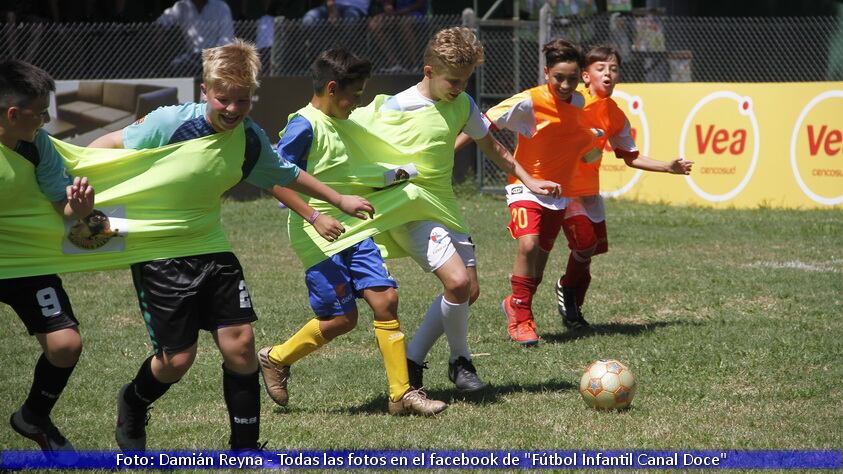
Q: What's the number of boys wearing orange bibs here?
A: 2